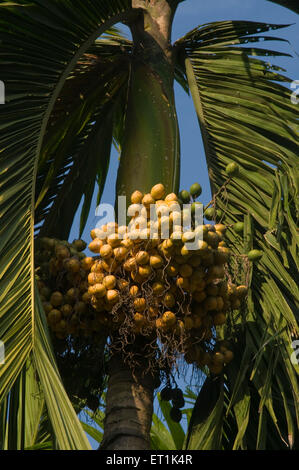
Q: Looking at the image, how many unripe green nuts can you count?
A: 8